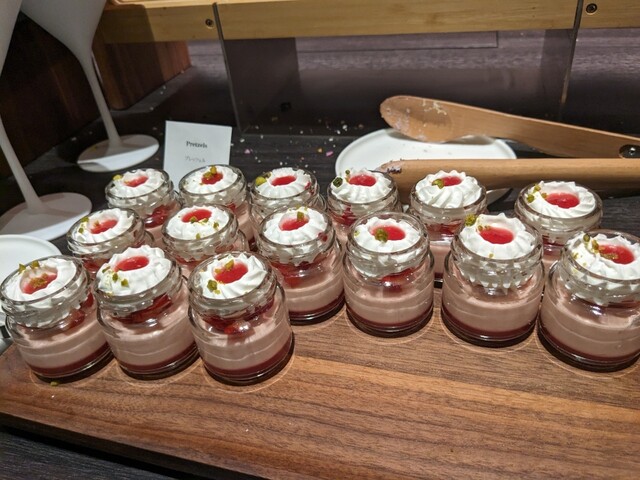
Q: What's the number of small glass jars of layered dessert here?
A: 15